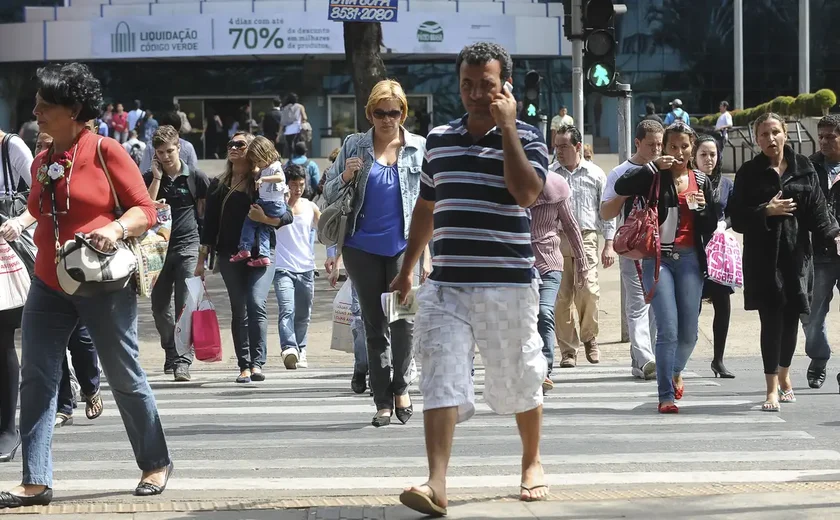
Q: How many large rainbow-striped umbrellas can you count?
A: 0